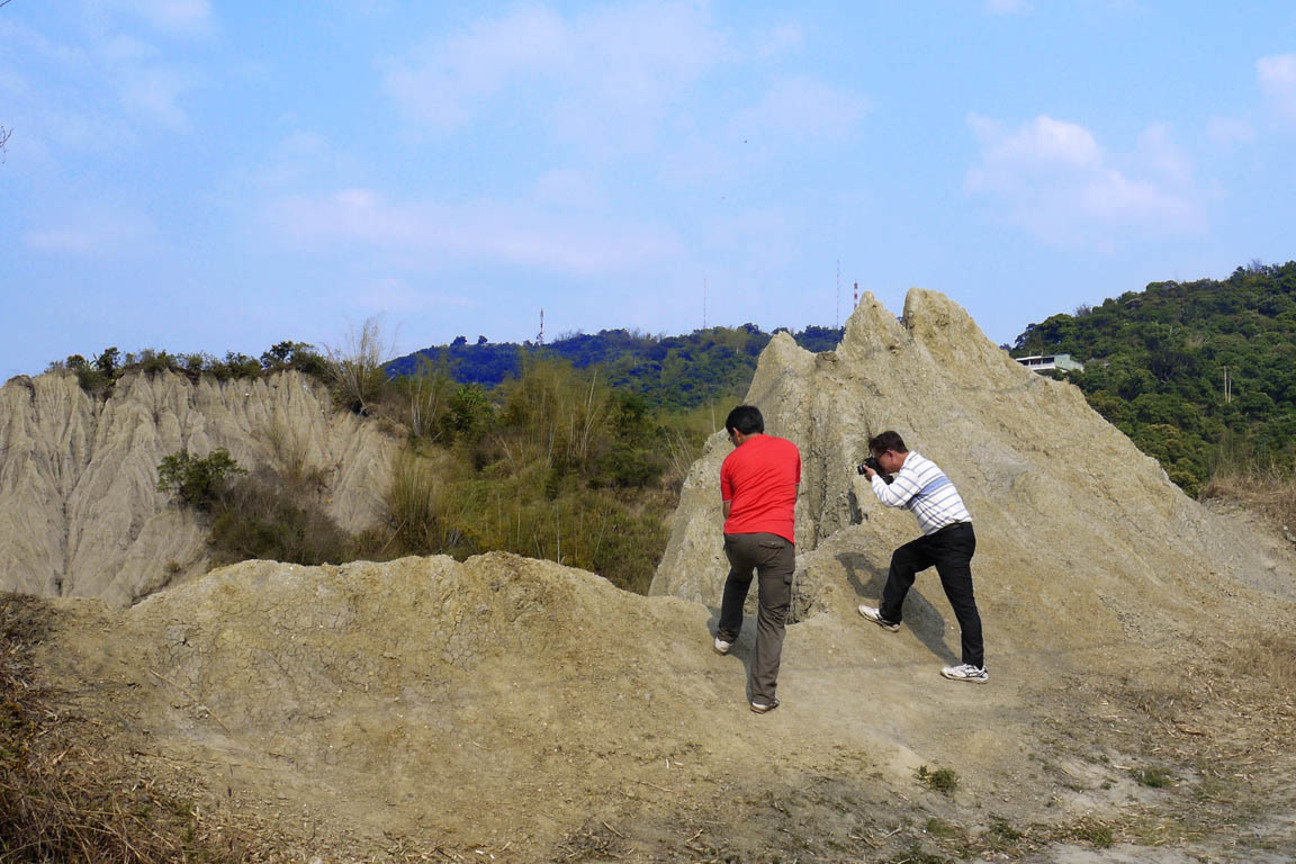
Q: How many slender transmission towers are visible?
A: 4